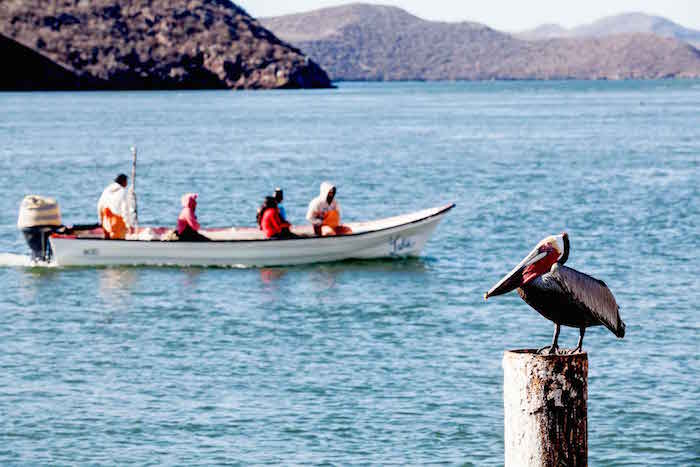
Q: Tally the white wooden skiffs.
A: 1